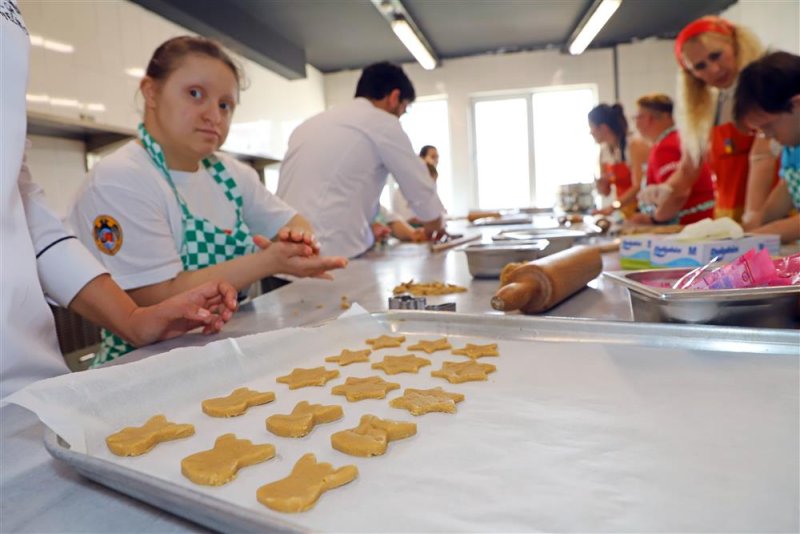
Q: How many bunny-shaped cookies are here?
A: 6